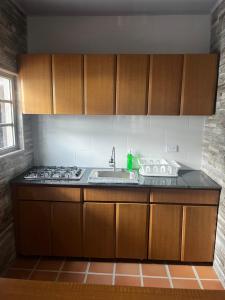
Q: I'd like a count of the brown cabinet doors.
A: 12